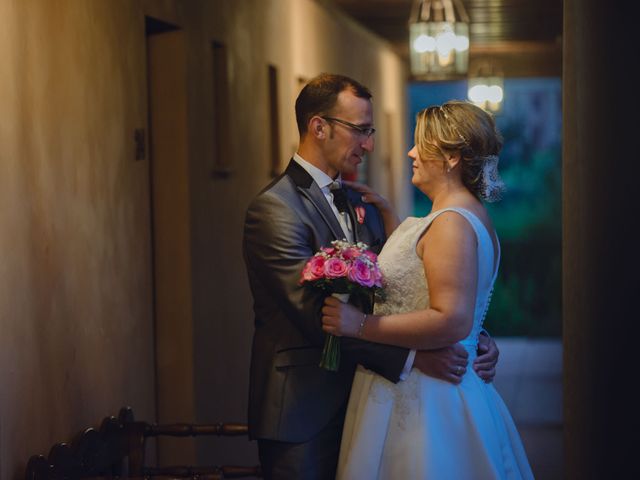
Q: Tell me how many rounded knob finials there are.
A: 5